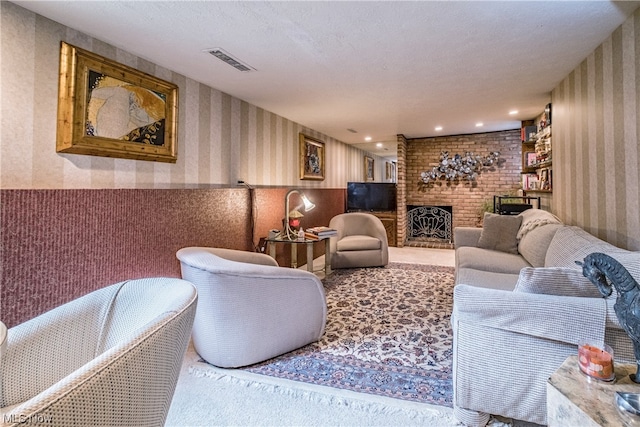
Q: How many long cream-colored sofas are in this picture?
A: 1